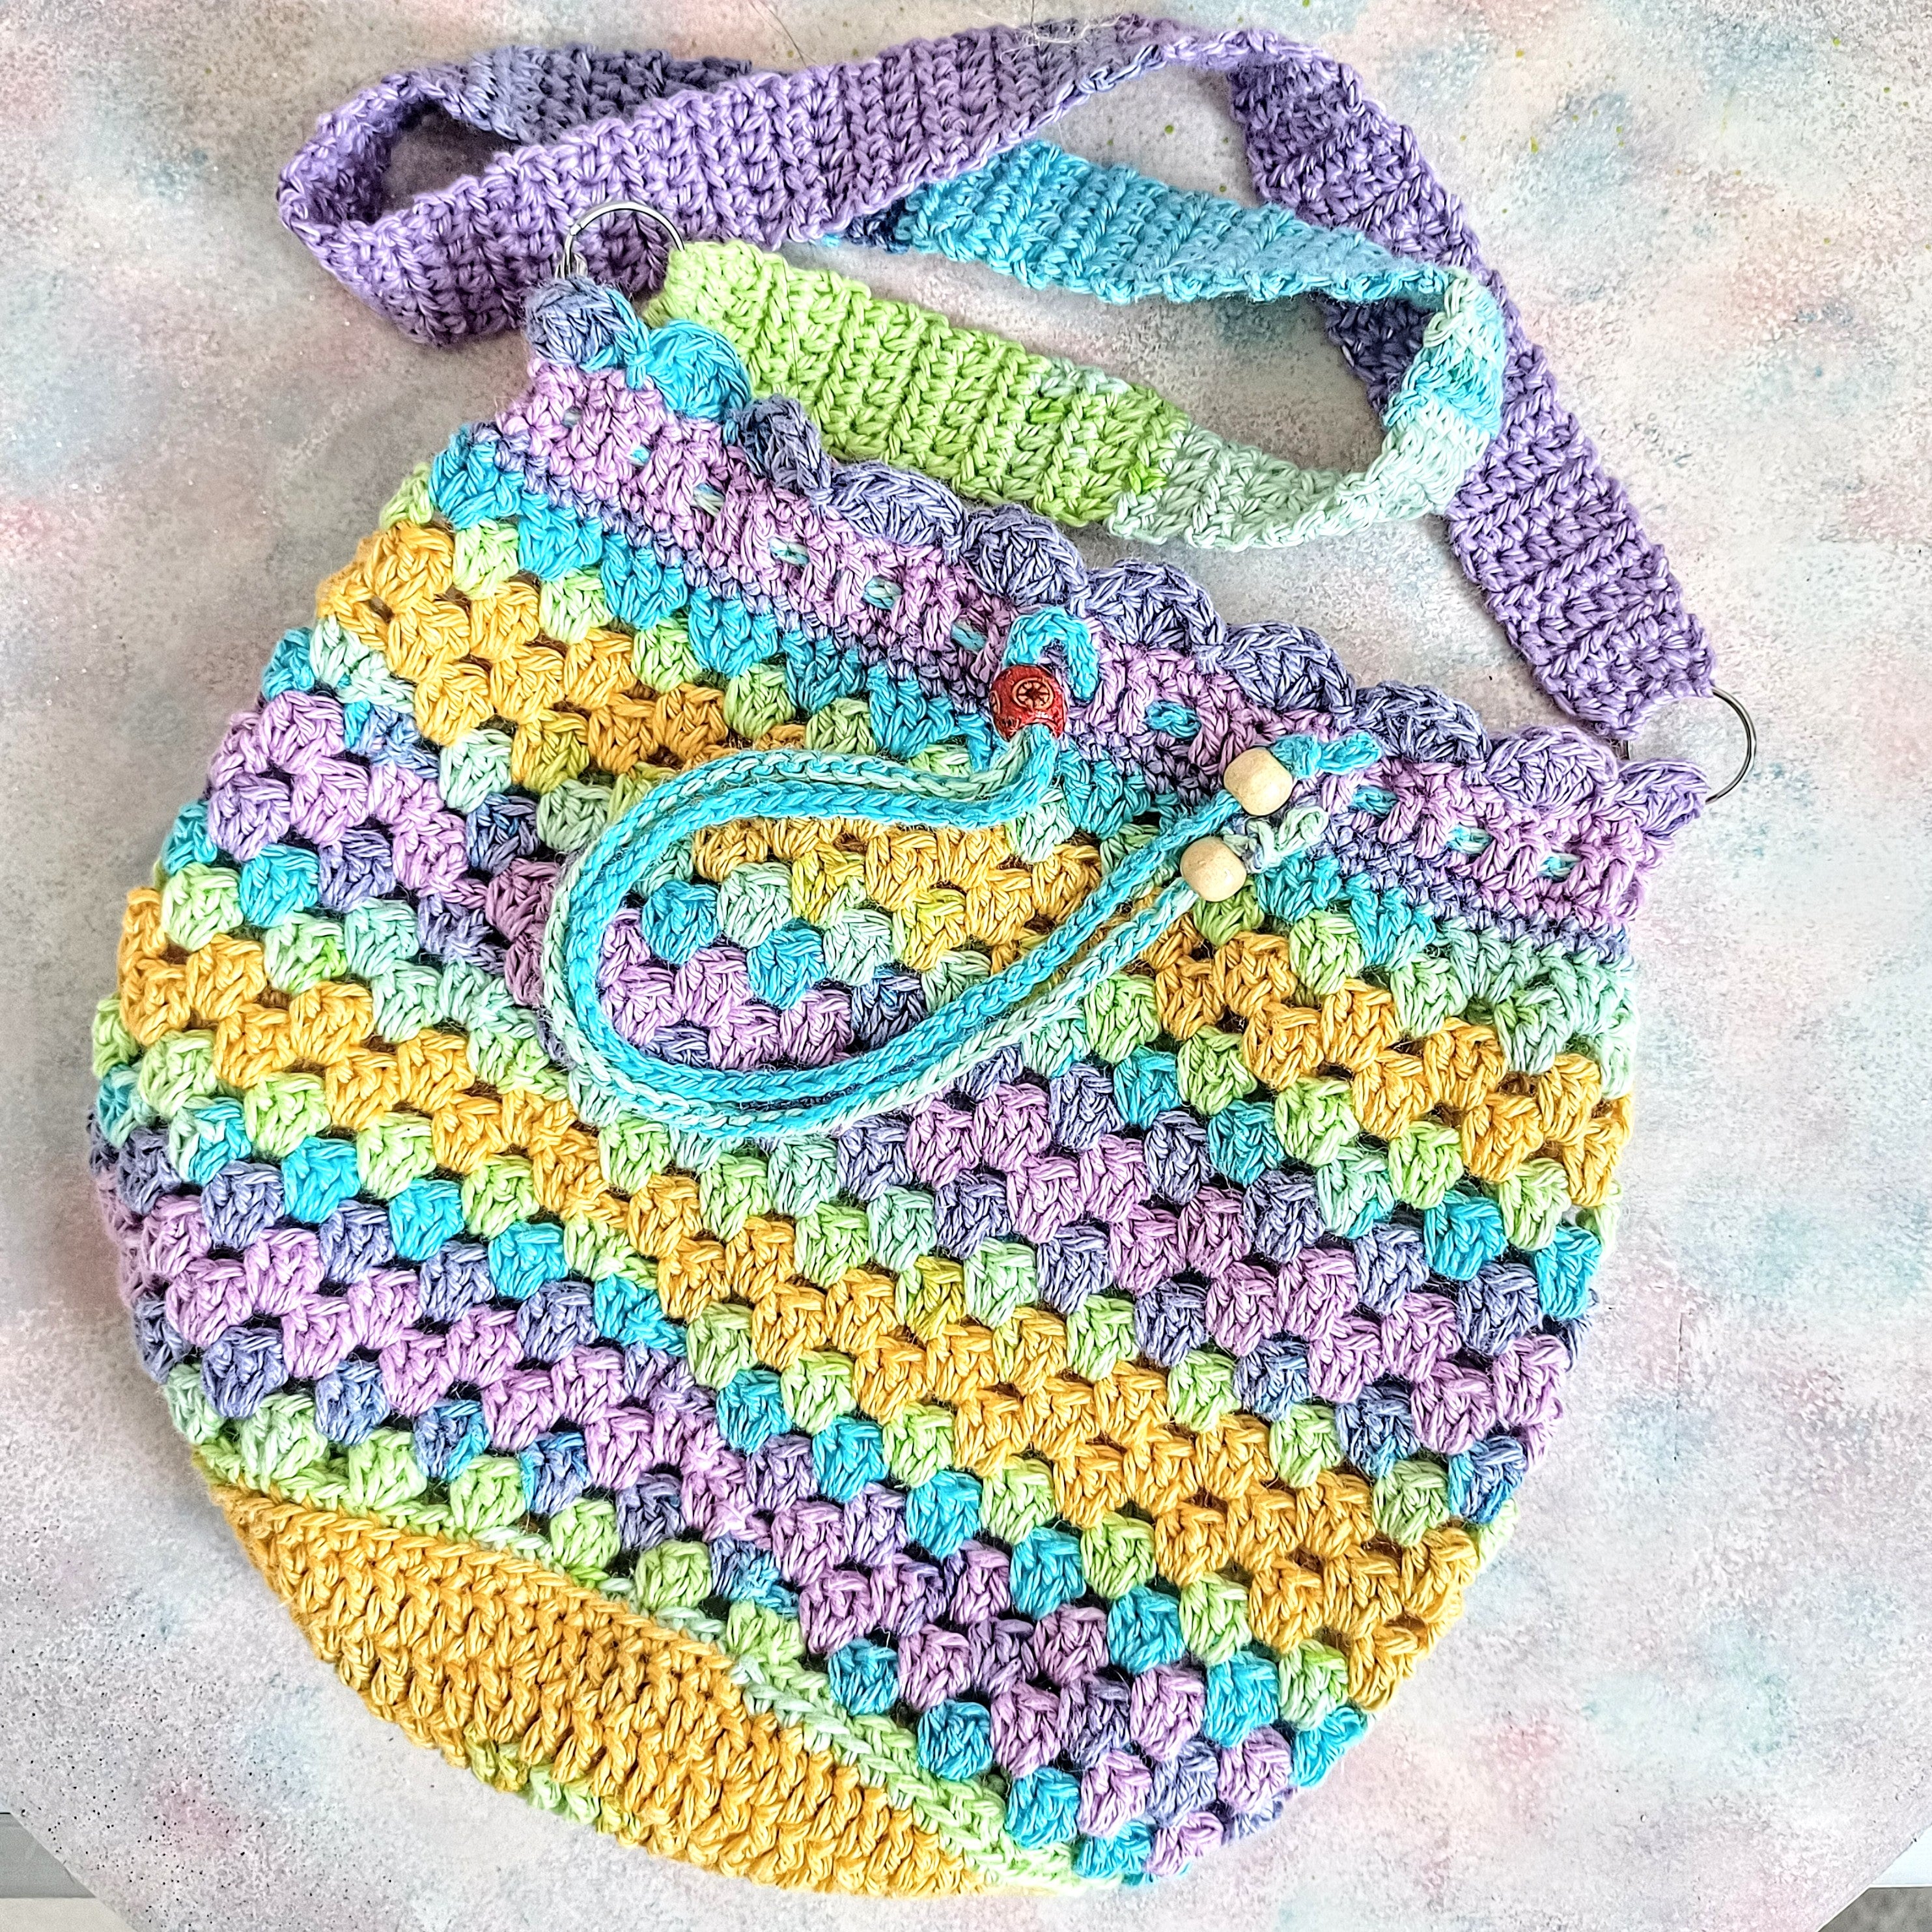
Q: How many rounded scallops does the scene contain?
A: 10